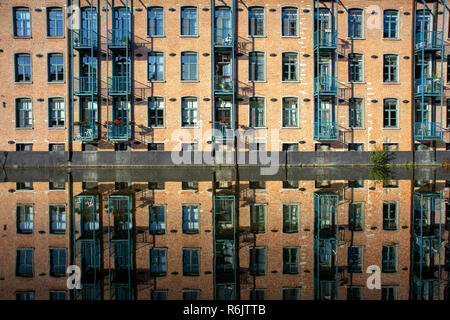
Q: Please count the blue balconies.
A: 15